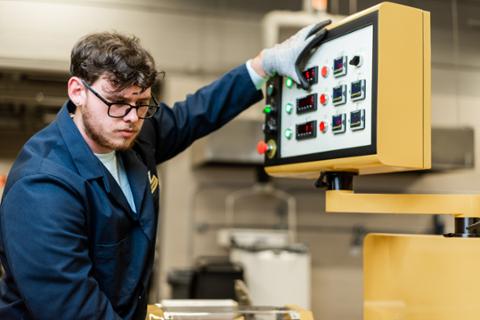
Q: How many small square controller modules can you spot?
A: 5